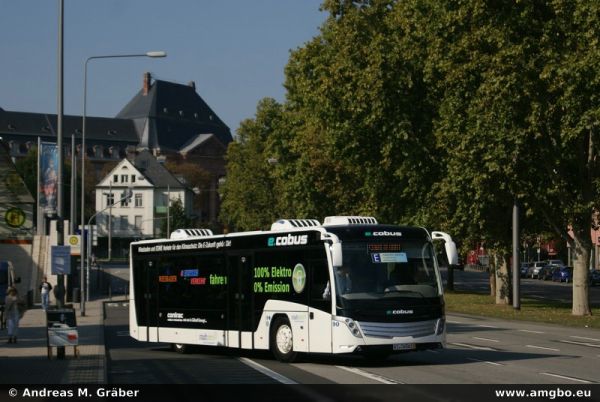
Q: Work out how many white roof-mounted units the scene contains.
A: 3